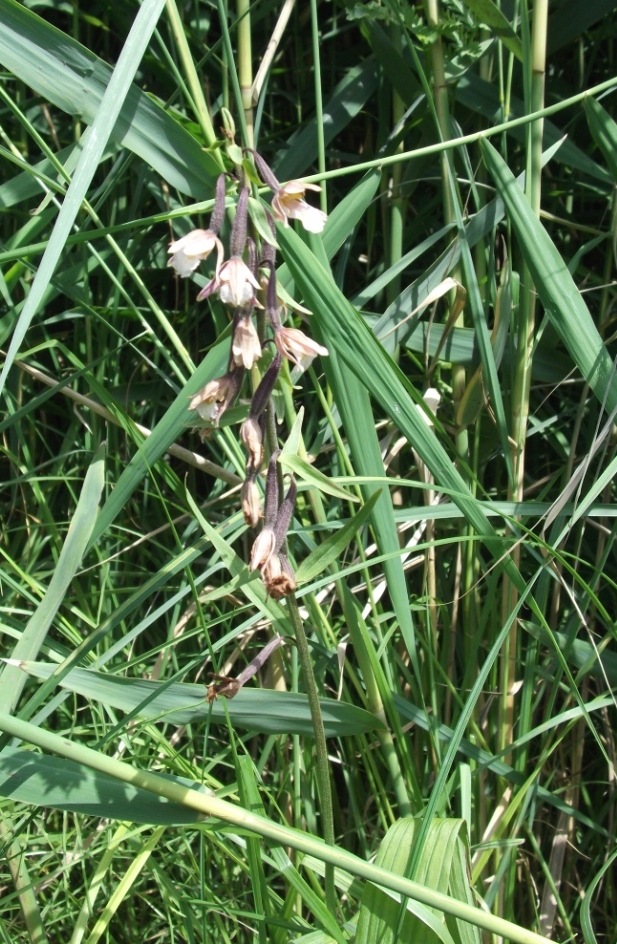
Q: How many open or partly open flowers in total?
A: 6